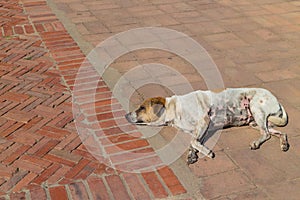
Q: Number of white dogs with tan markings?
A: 1